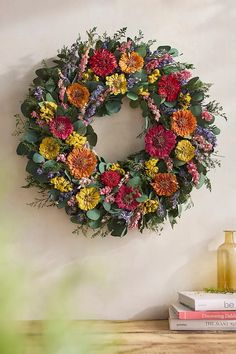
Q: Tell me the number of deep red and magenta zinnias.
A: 6